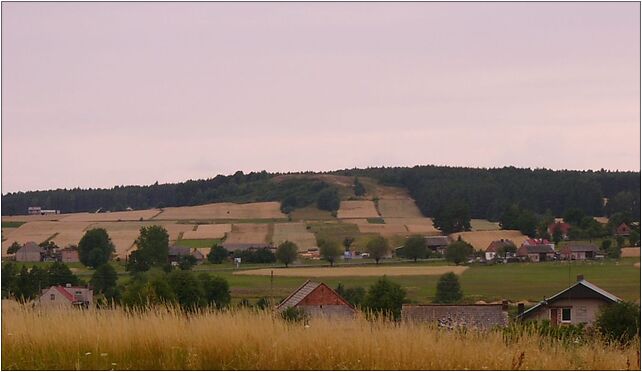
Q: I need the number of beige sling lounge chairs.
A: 0